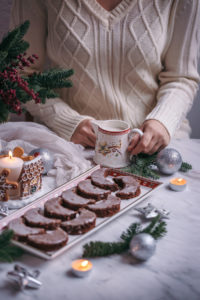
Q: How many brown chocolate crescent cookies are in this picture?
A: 10